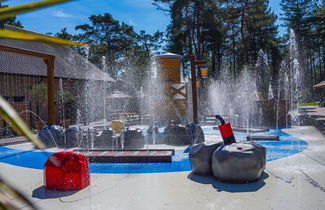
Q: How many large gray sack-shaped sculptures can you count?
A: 2